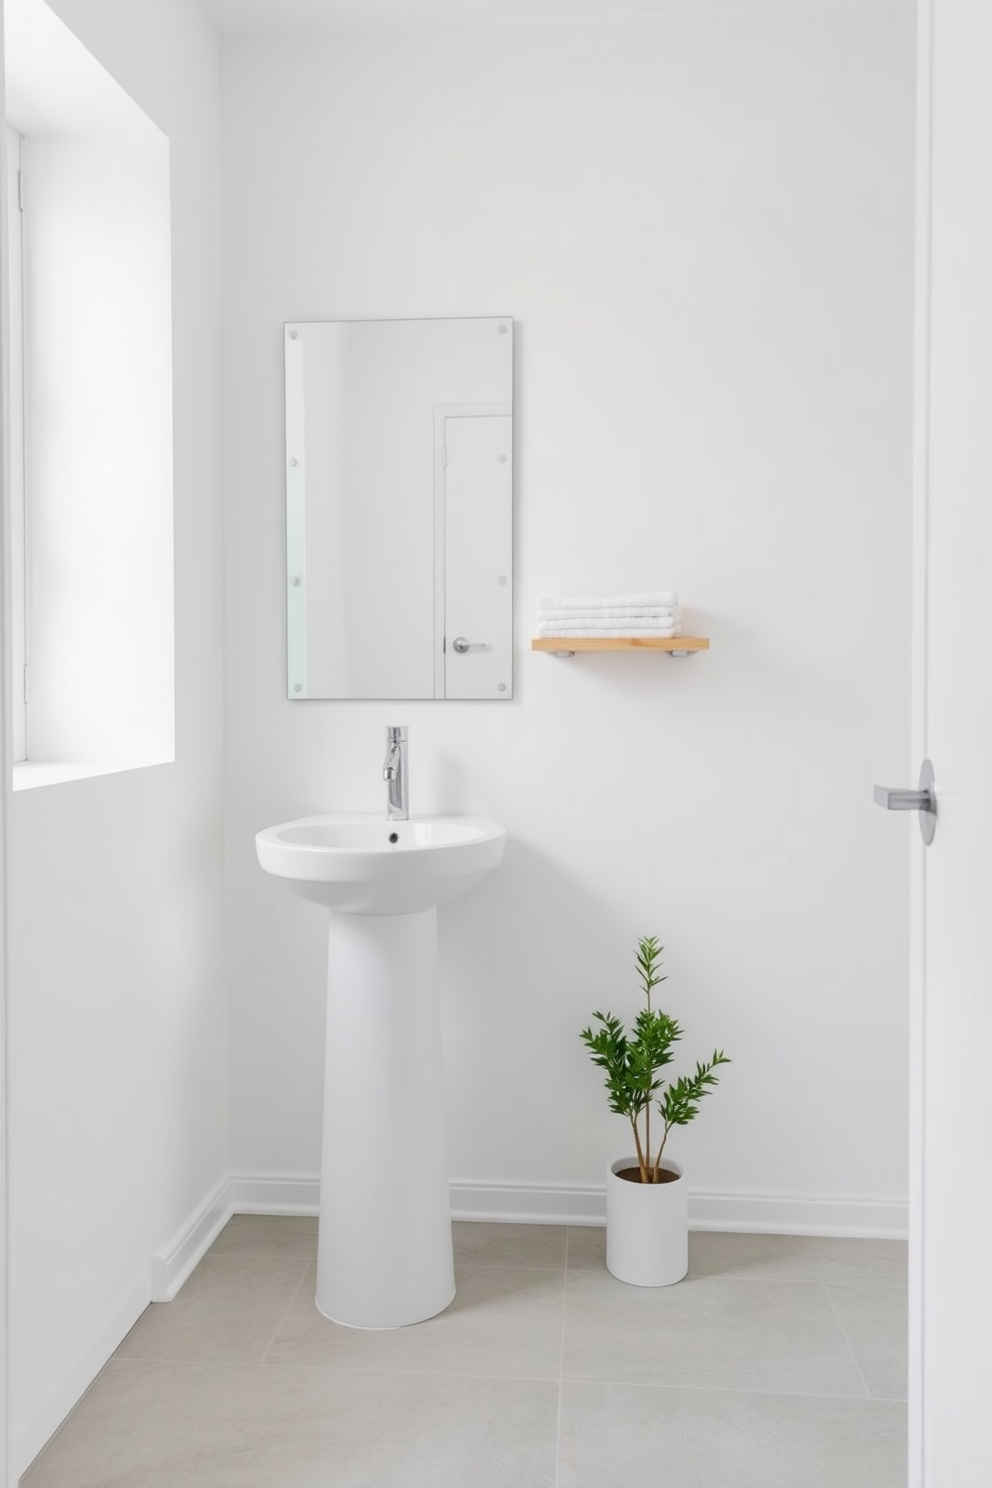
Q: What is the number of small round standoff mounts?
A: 8